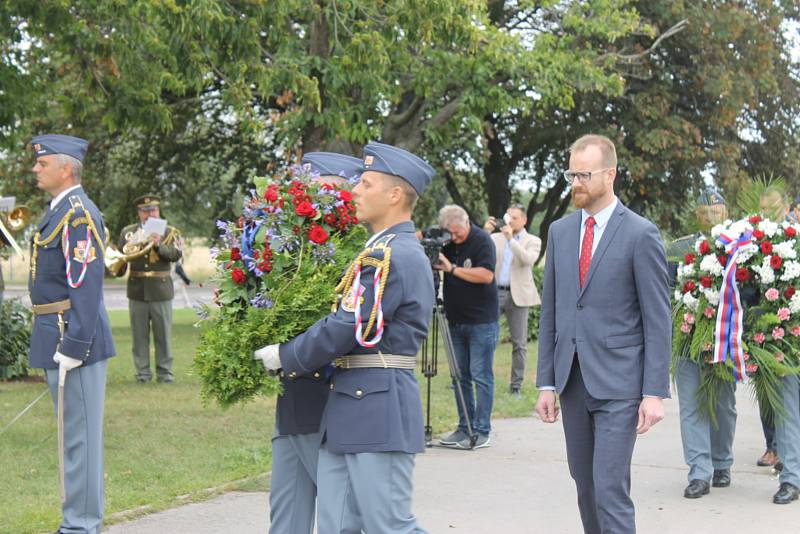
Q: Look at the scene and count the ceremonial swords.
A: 1